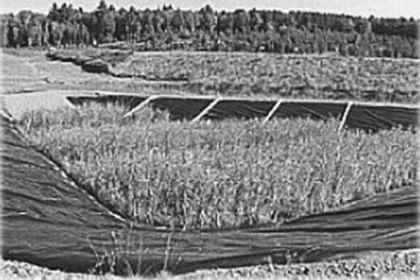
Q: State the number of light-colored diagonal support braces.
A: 4